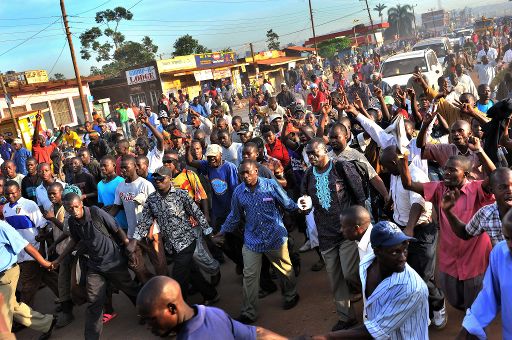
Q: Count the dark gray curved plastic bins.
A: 0